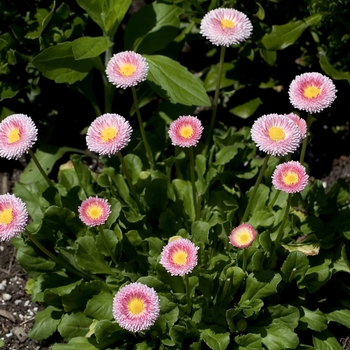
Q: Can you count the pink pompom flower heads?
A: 14